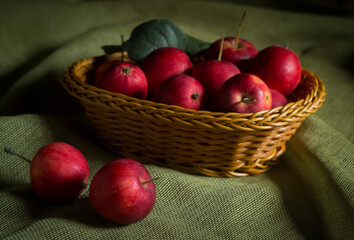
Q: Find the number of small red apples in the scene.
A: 10